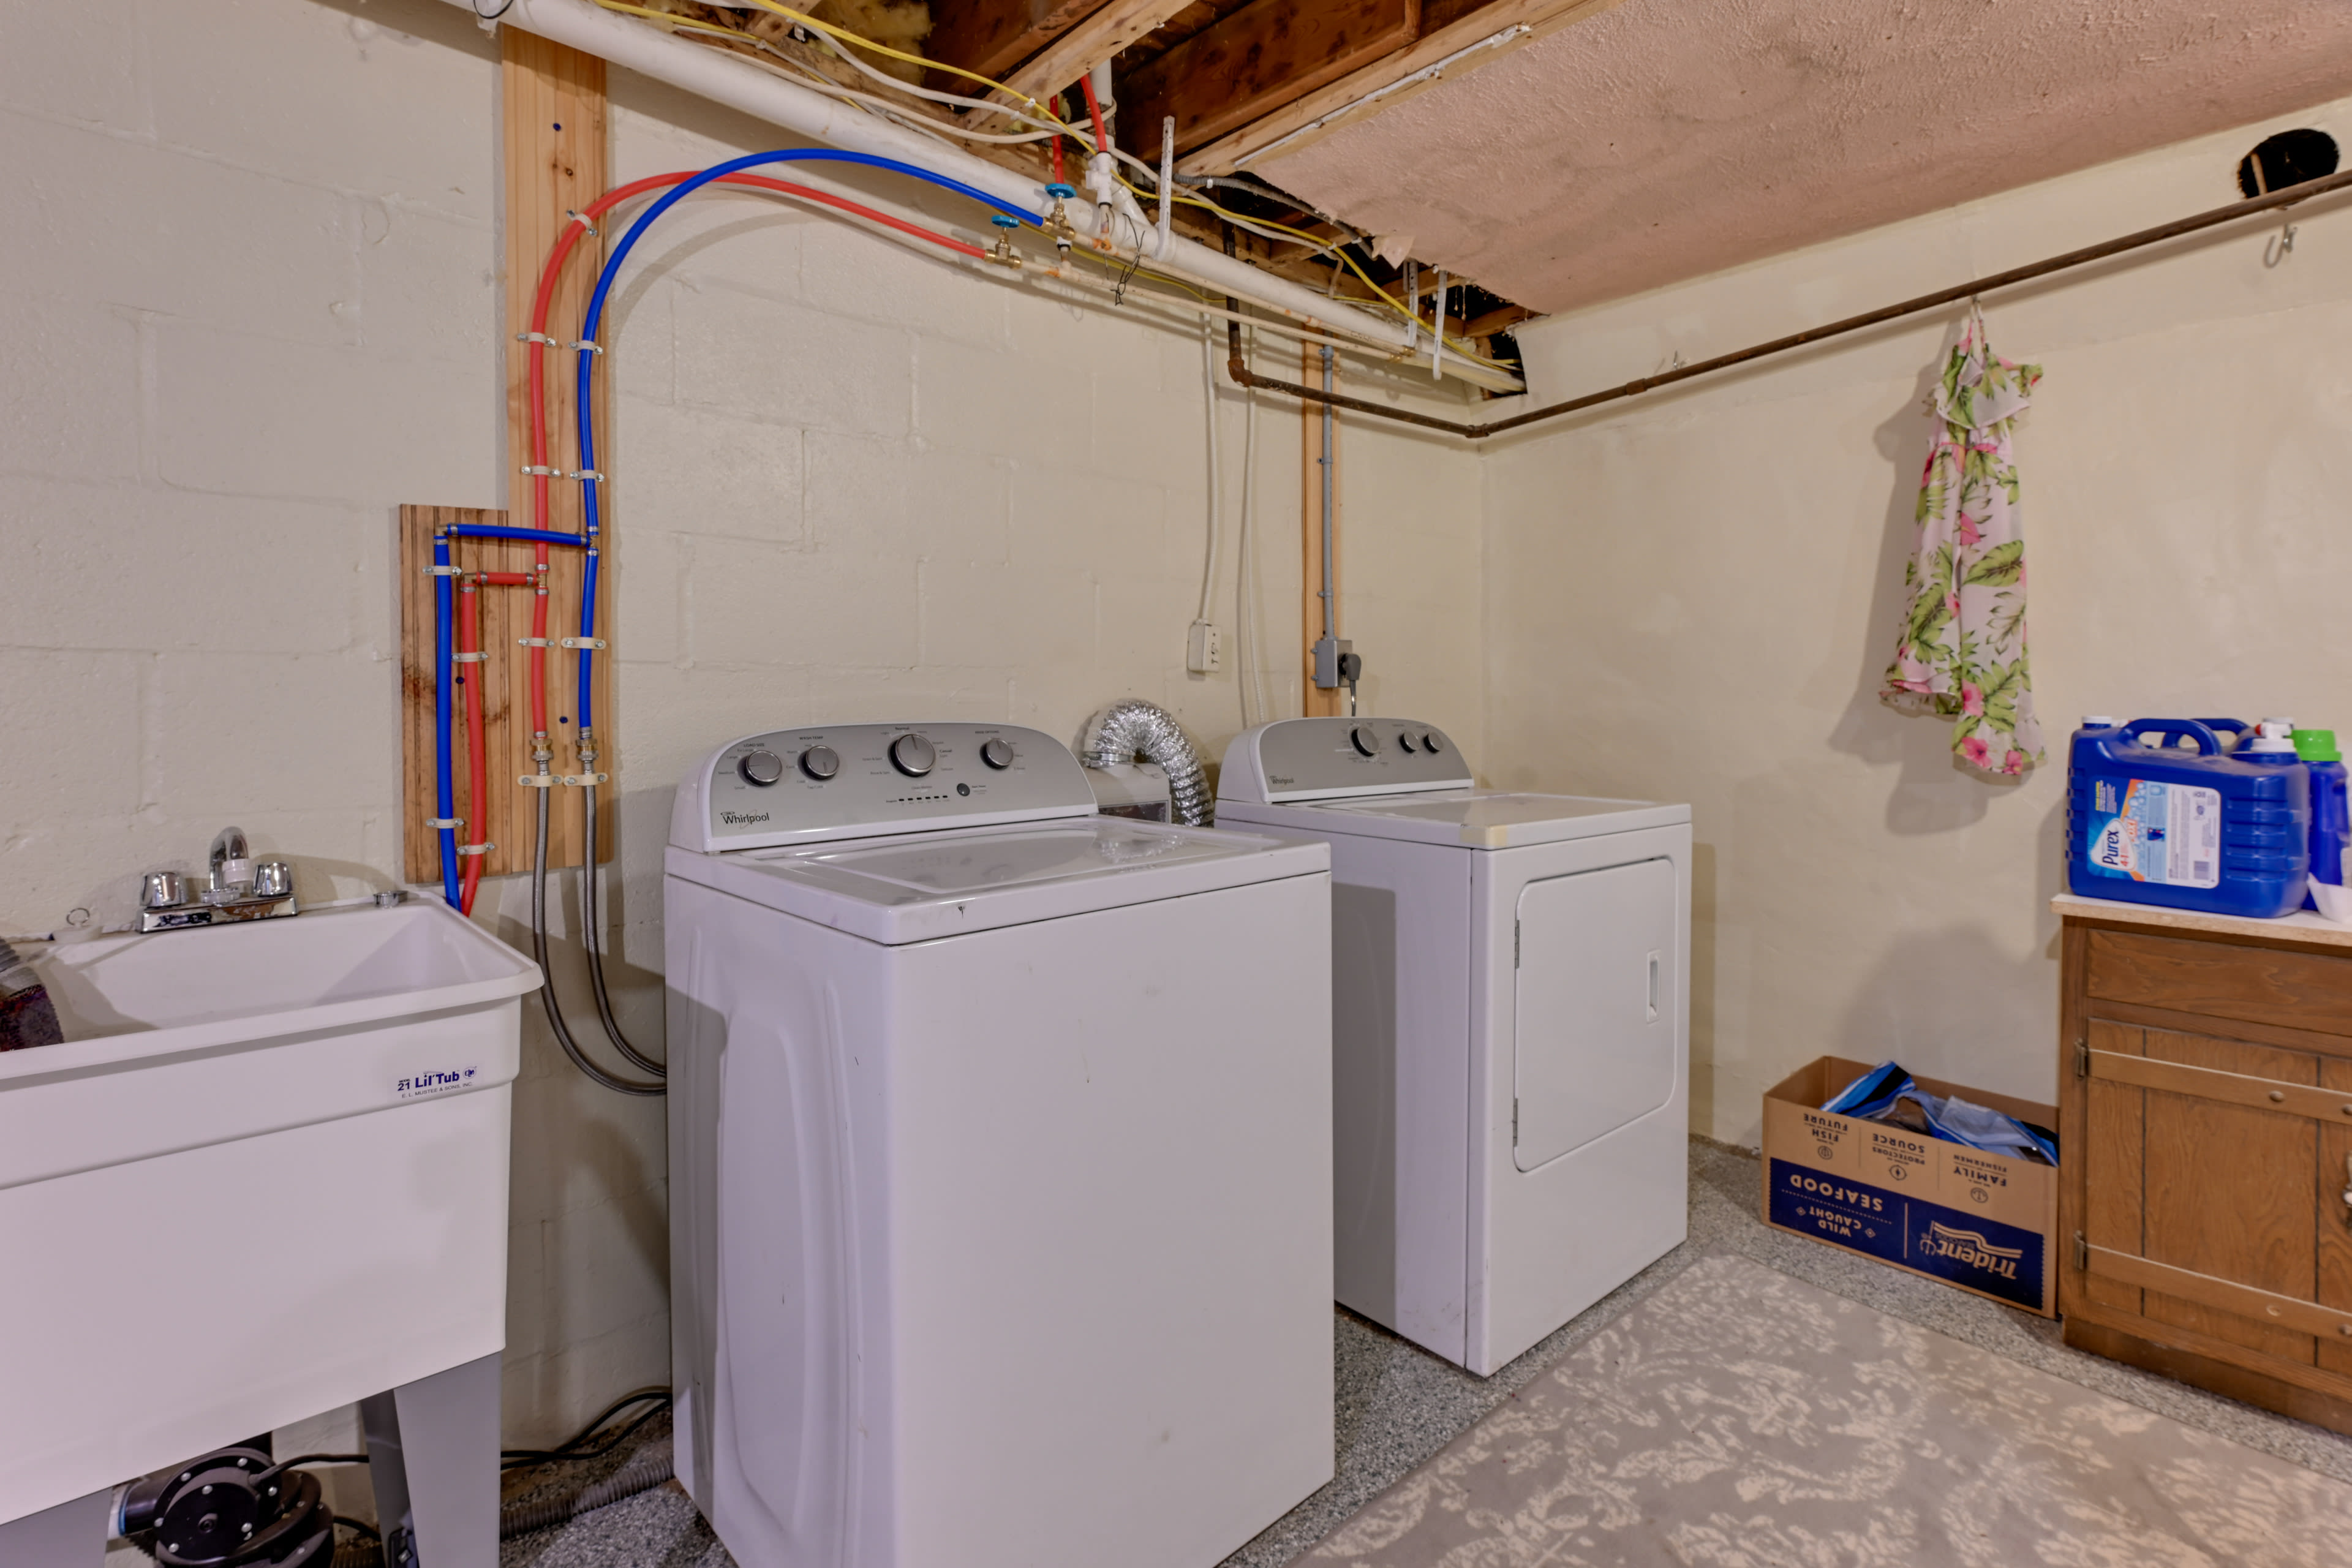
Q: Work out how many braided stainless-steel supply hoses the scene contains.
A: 2